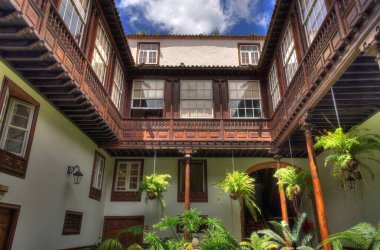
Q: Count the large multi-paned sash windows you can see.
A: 9